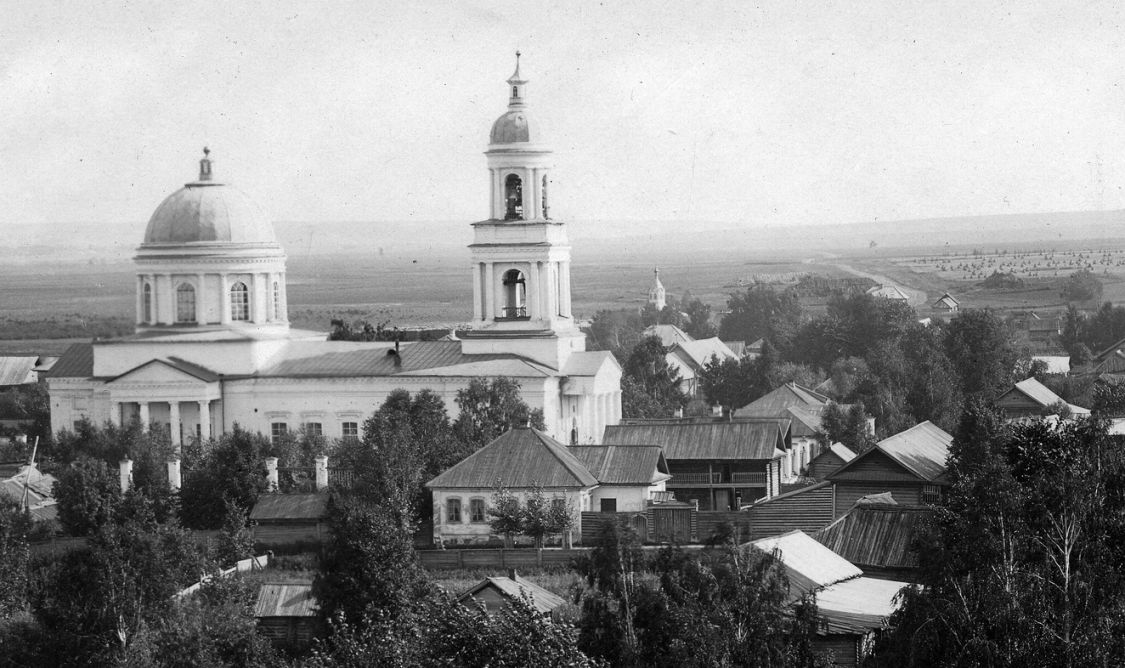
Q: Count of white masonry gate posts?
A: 4